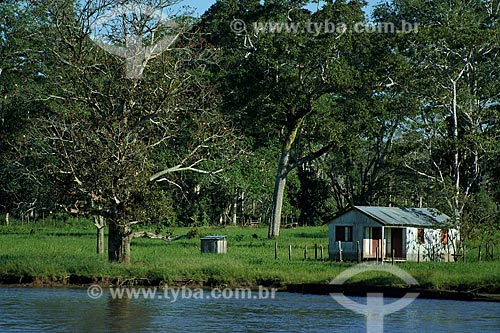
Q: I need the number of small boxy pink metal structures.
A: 0